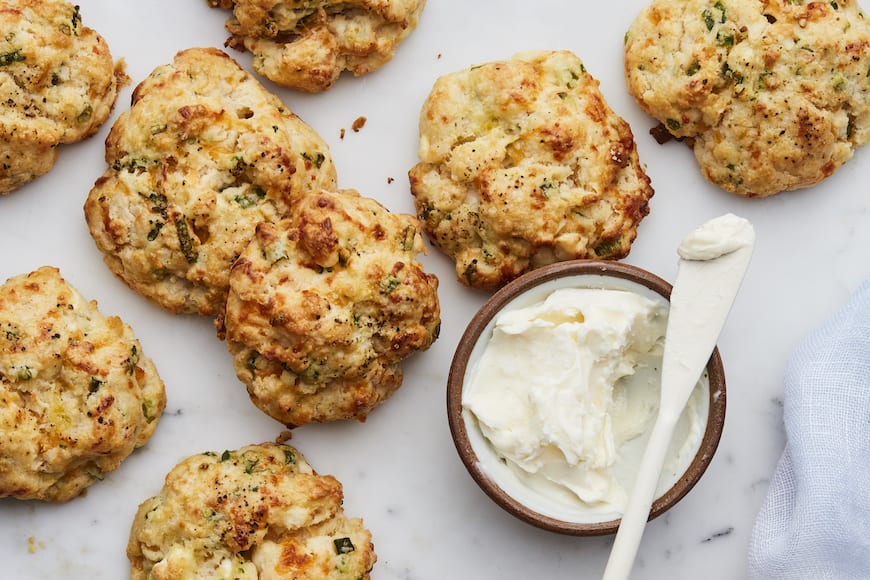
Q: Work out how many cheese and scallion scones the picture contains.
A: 8